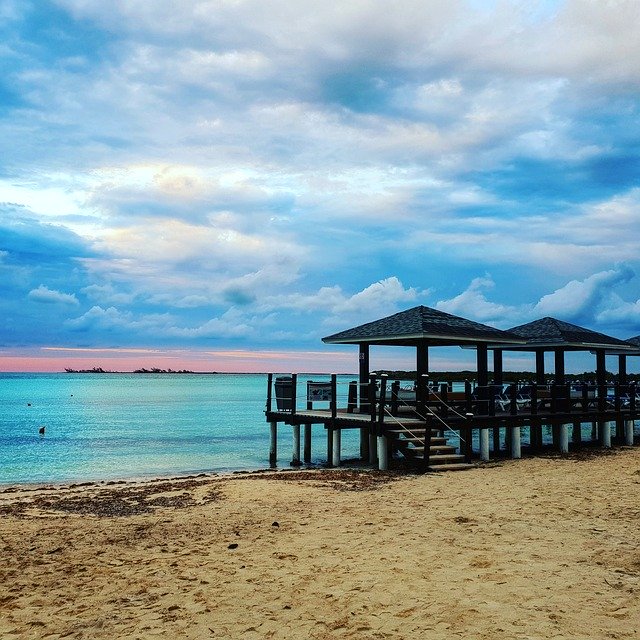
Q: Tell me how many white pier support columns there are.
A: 9